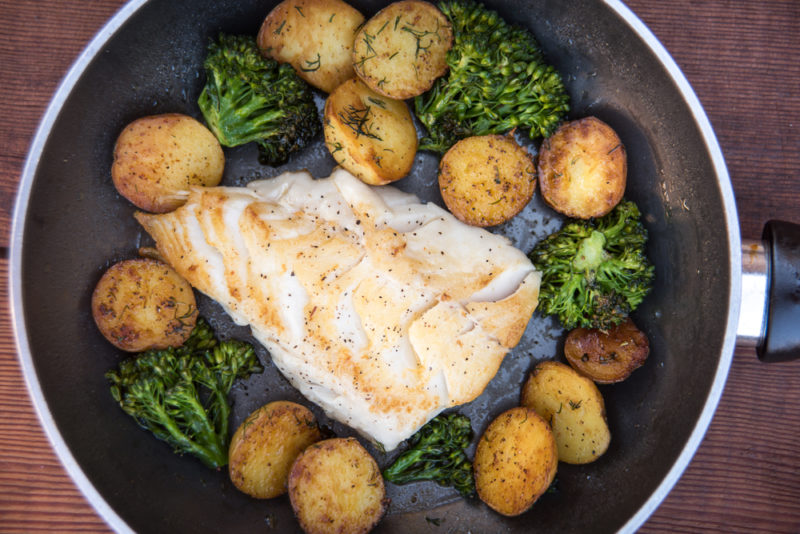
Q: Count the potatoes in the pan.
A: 12